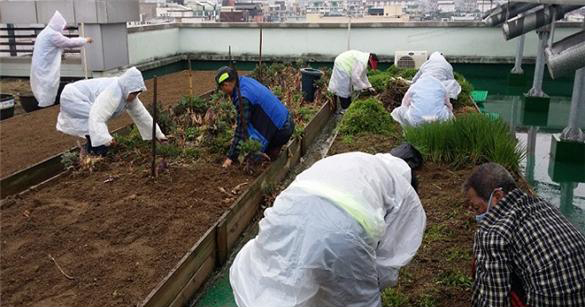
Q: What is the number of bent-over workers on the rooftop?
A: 7